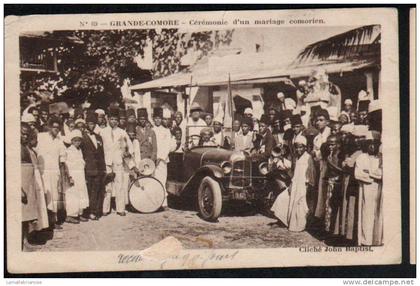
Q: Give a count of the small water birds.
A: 0